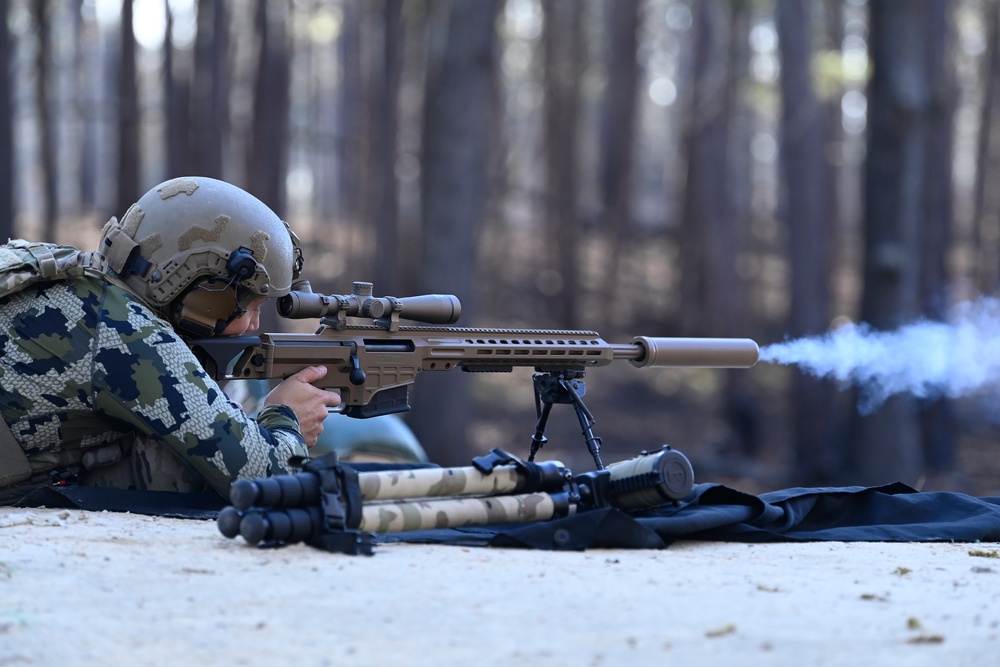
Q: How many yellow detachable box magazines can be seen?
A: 0